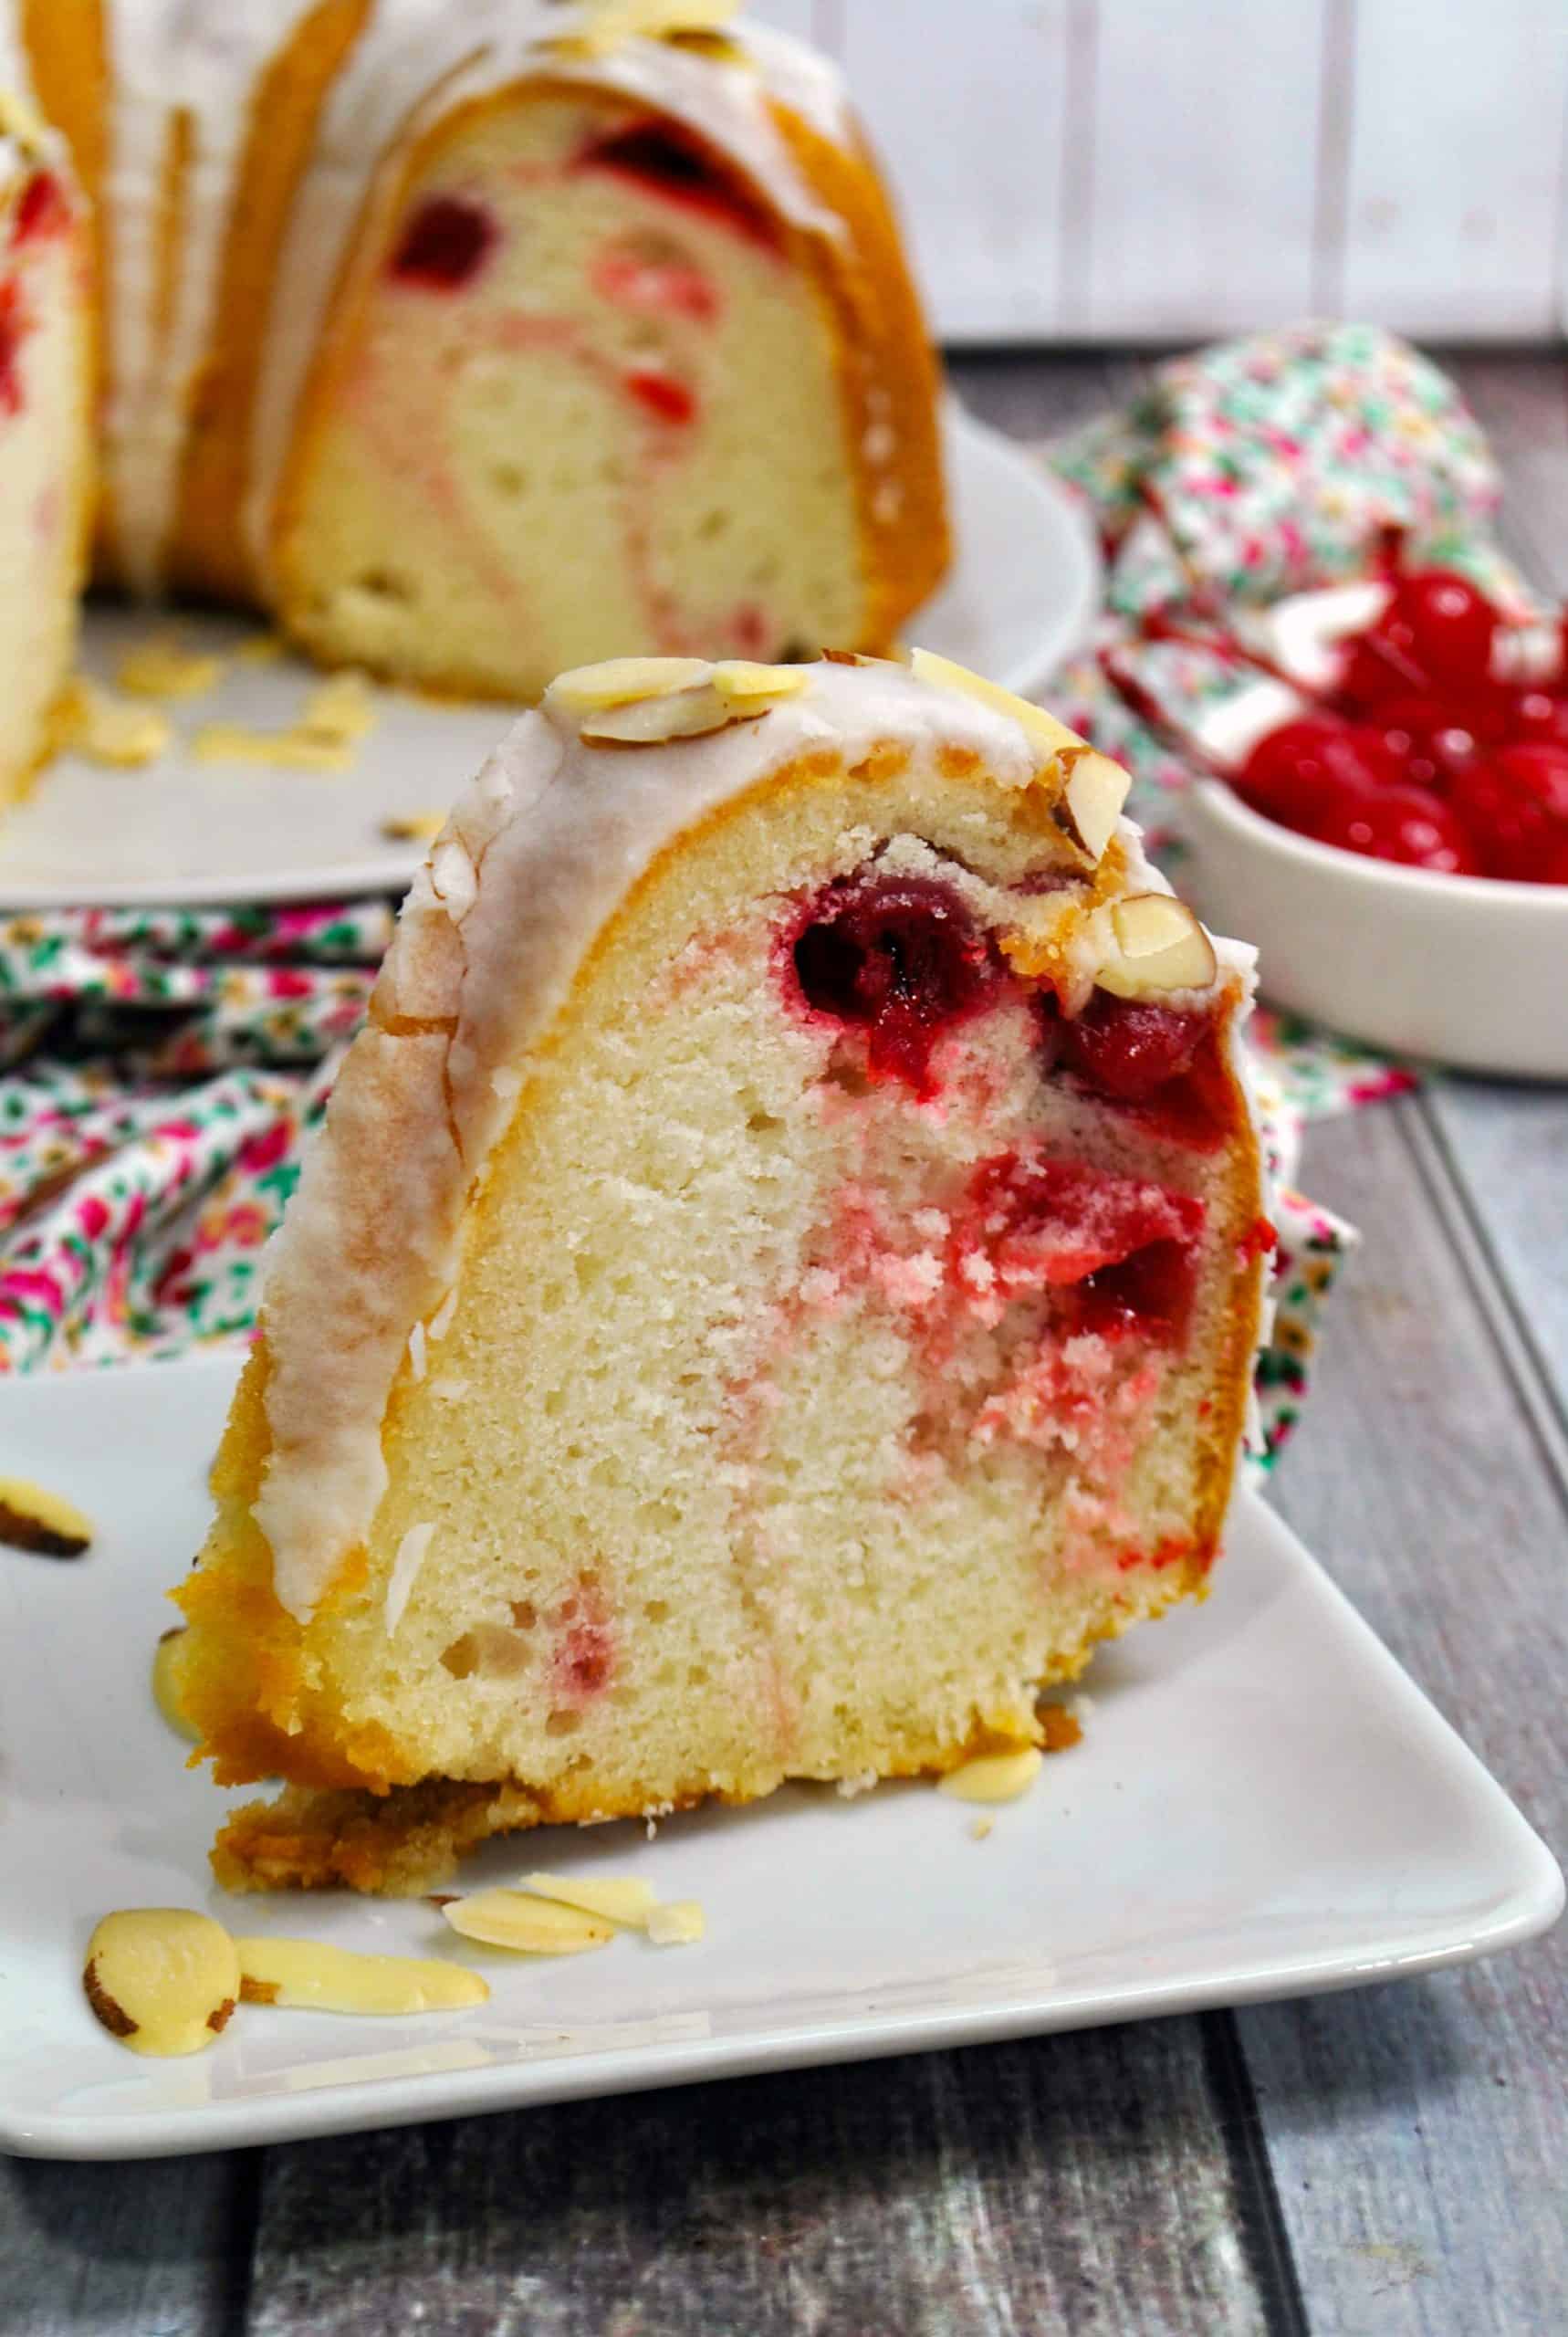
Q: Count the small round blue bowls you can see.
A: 0